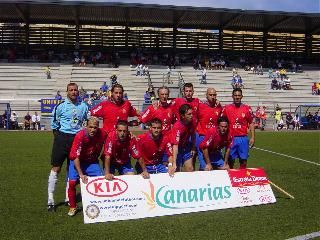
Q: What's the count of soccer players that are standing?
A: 6